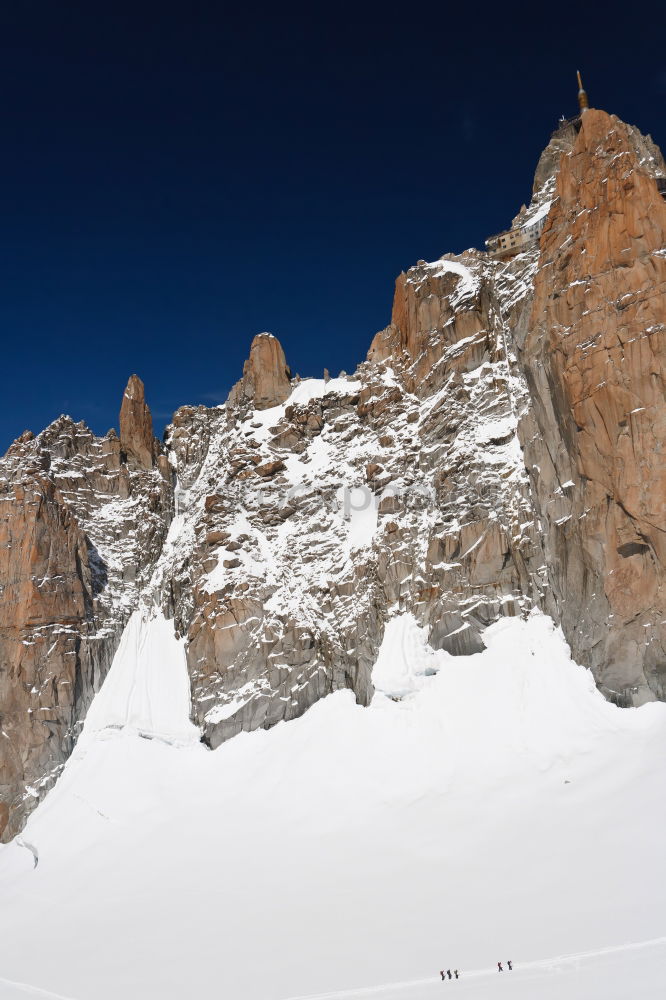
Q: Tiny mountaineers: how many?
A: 5